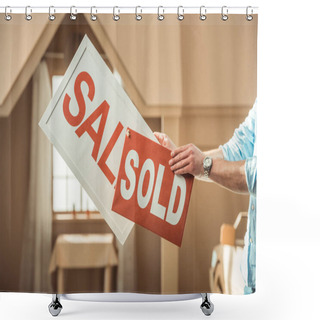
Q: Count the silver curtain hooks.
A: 12